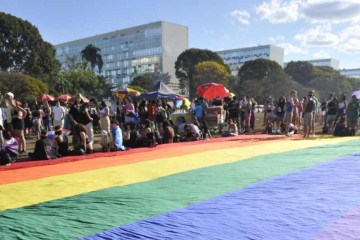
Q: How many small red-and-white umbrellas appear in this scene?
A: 3